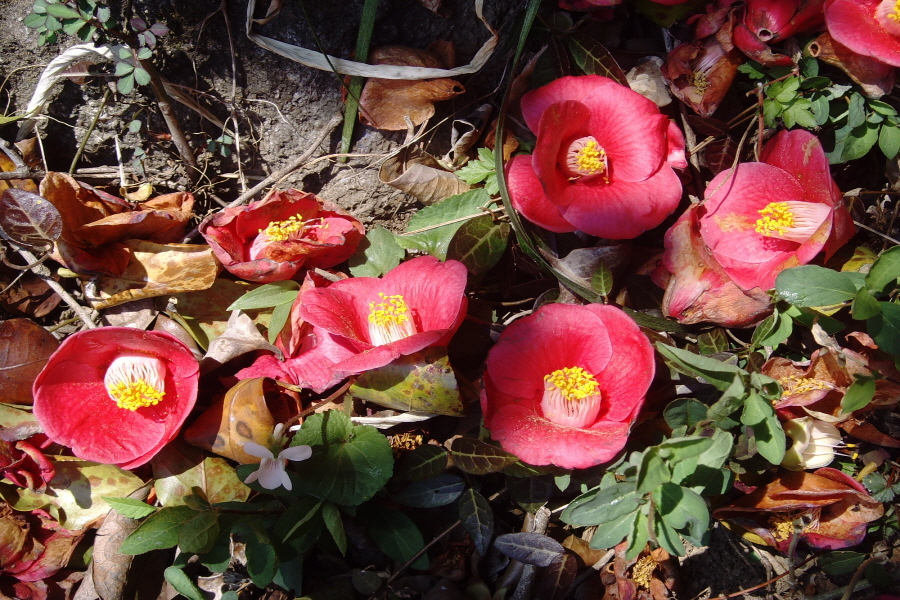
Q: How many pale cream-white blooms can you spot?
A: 2